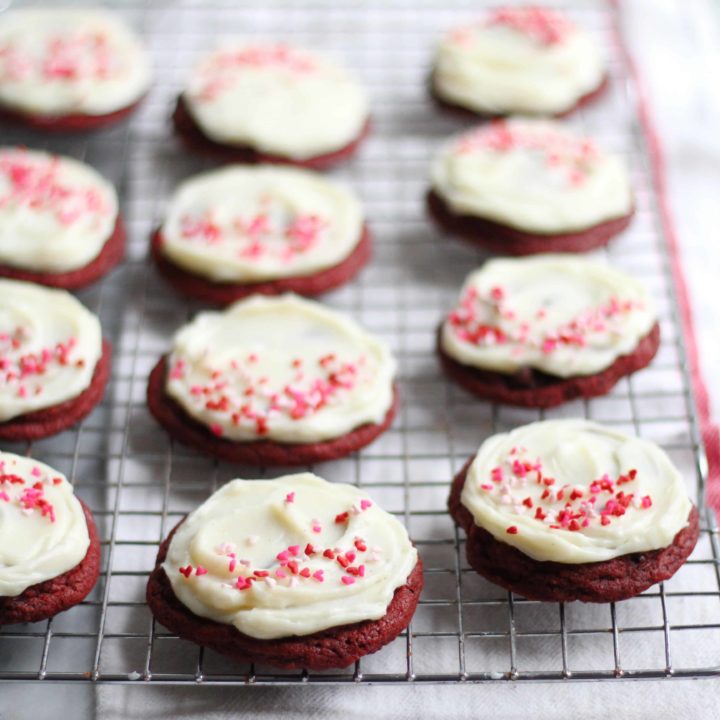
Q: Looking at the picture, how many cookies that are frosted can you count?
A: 12